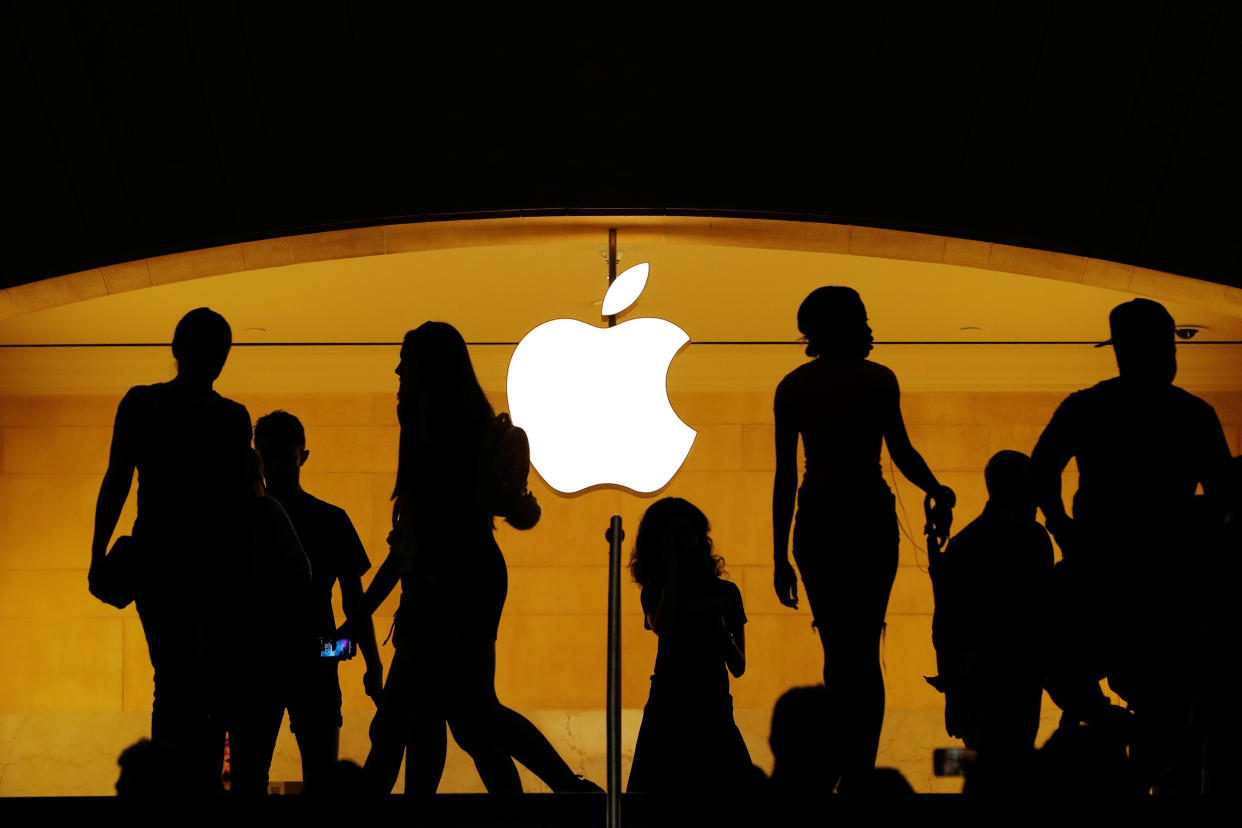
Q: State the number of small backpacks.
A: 1